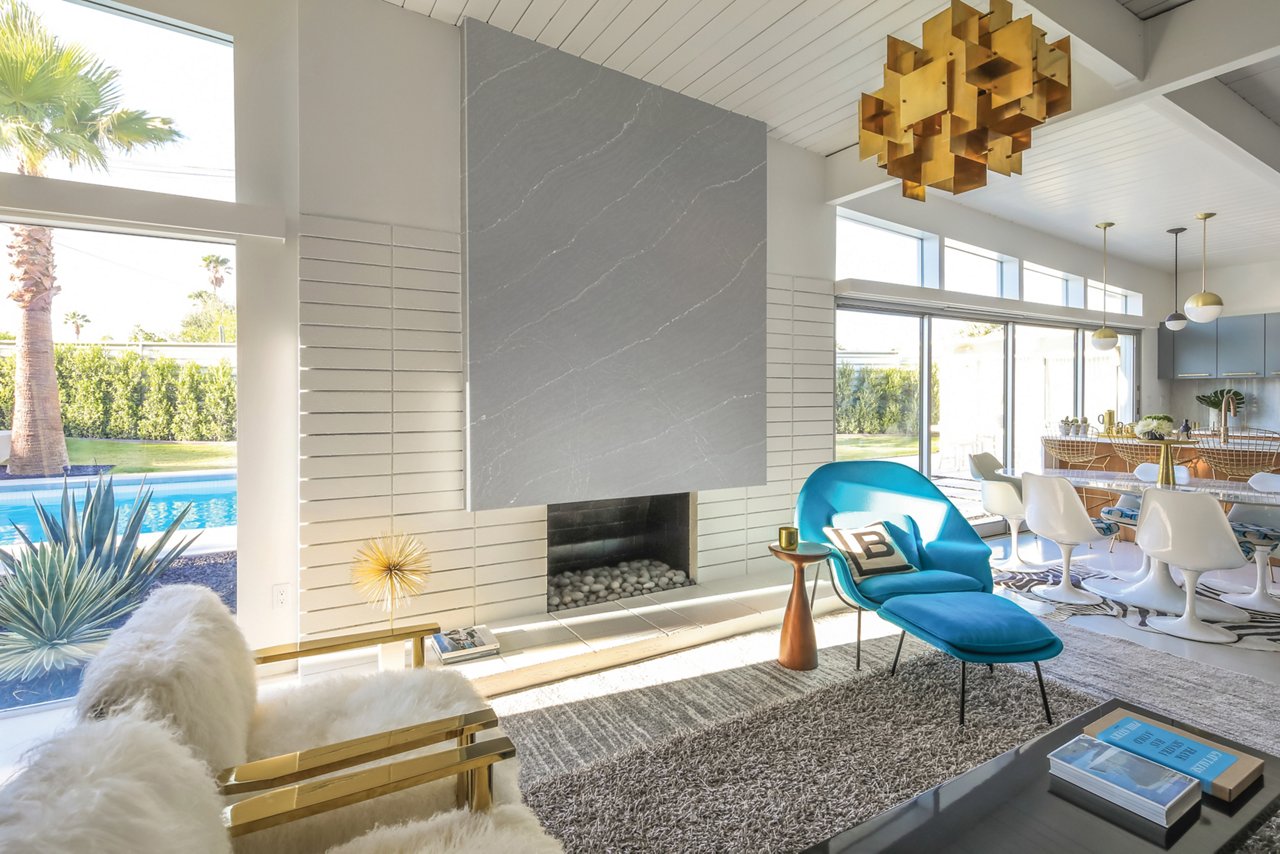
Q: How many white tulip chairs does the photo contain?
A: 5